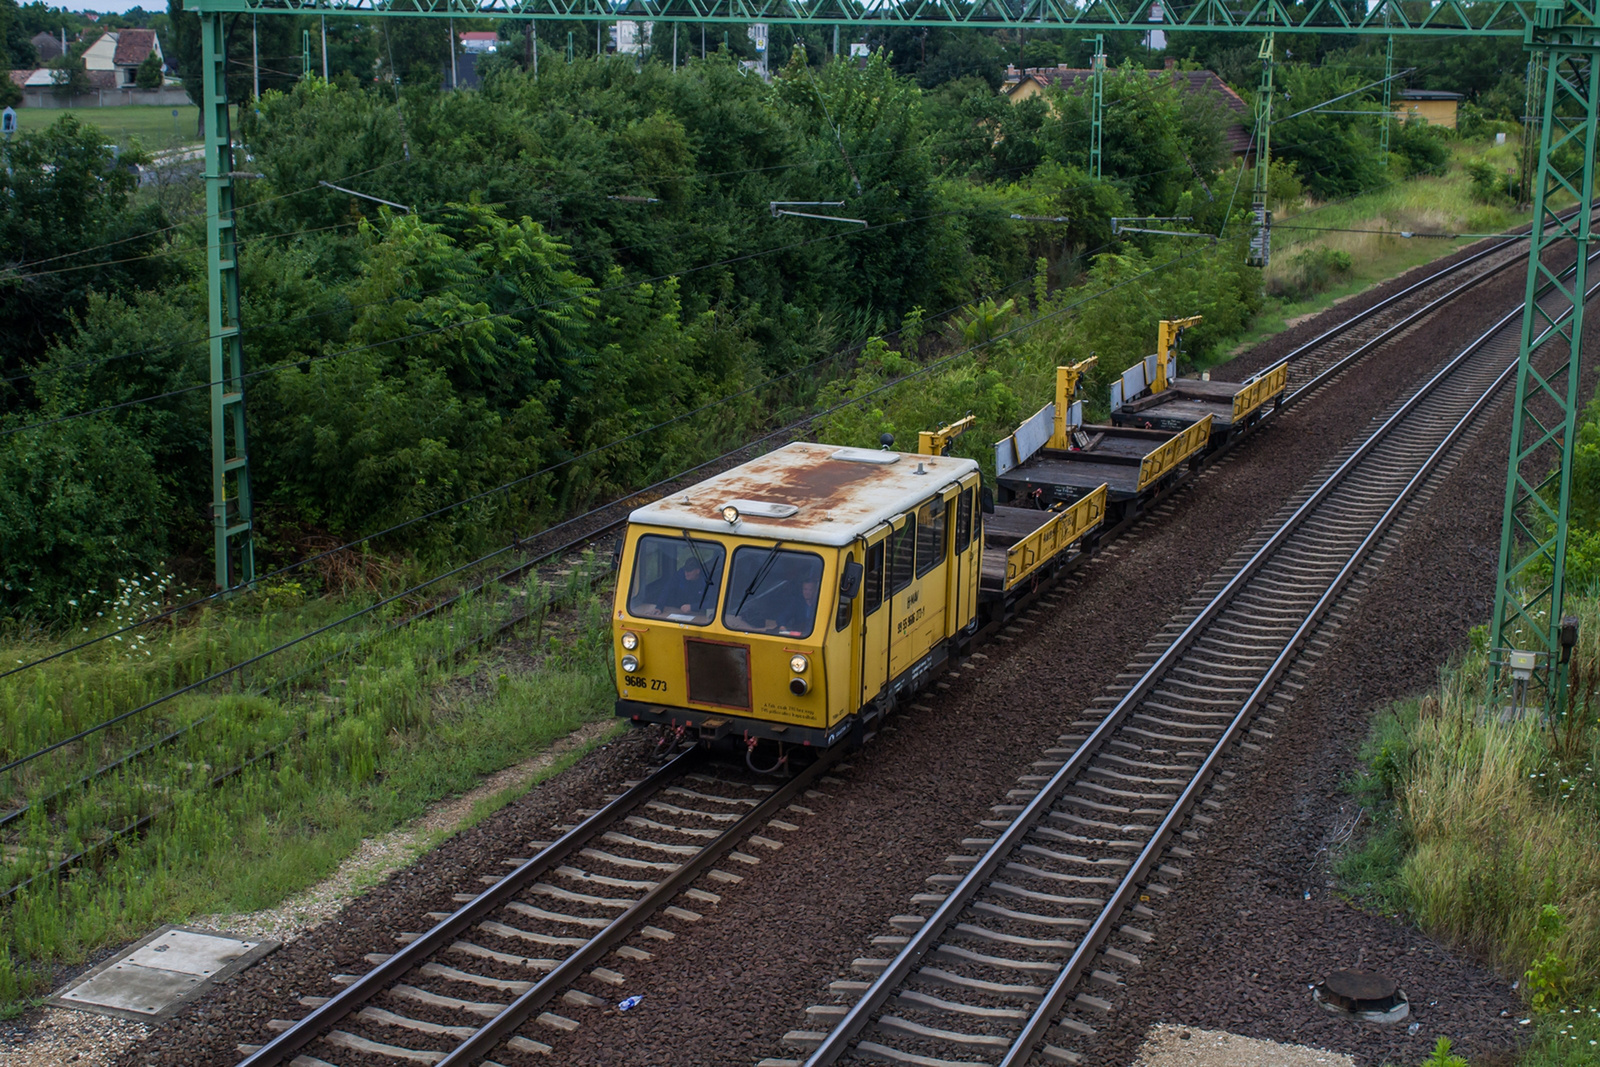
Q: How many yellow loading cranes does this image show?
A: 3